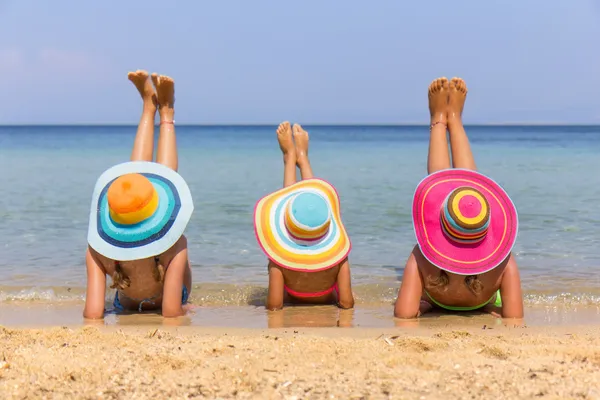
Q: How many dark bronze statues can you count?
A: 0